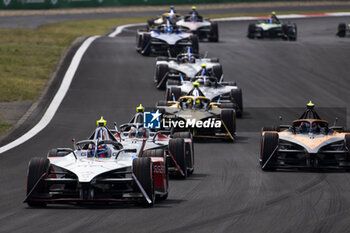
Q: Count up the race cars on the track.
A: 11